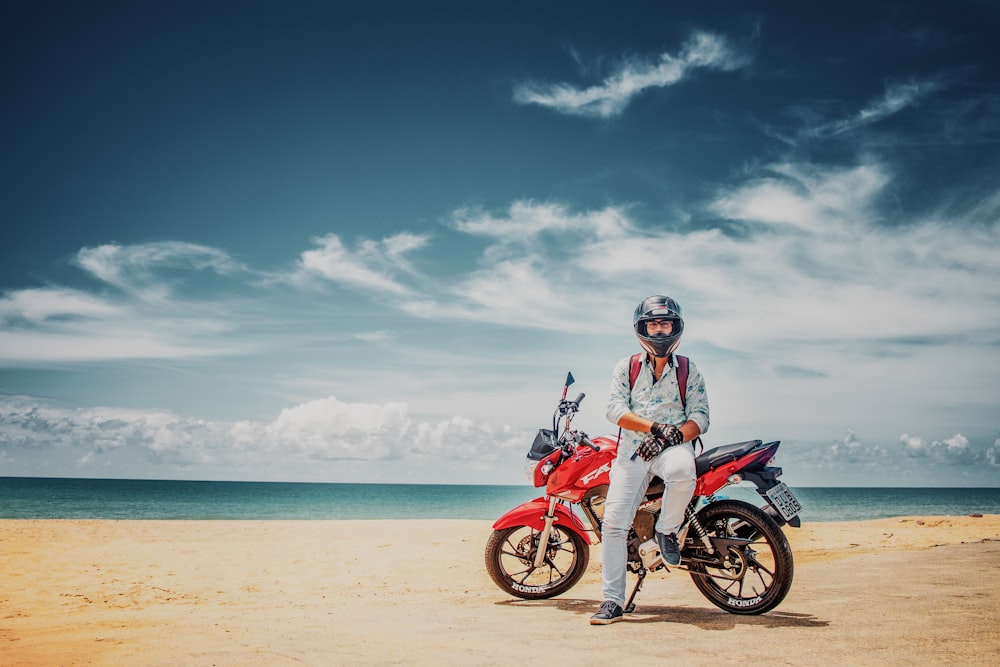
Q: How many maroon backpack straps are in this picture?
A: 2